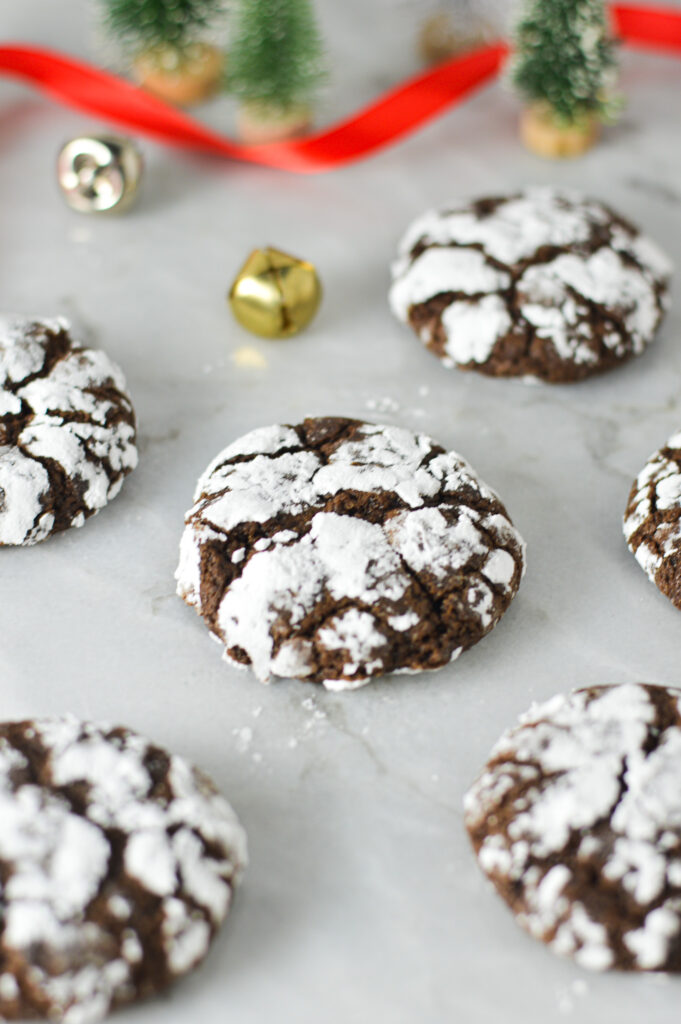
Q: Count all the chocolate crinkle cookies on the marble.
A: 6